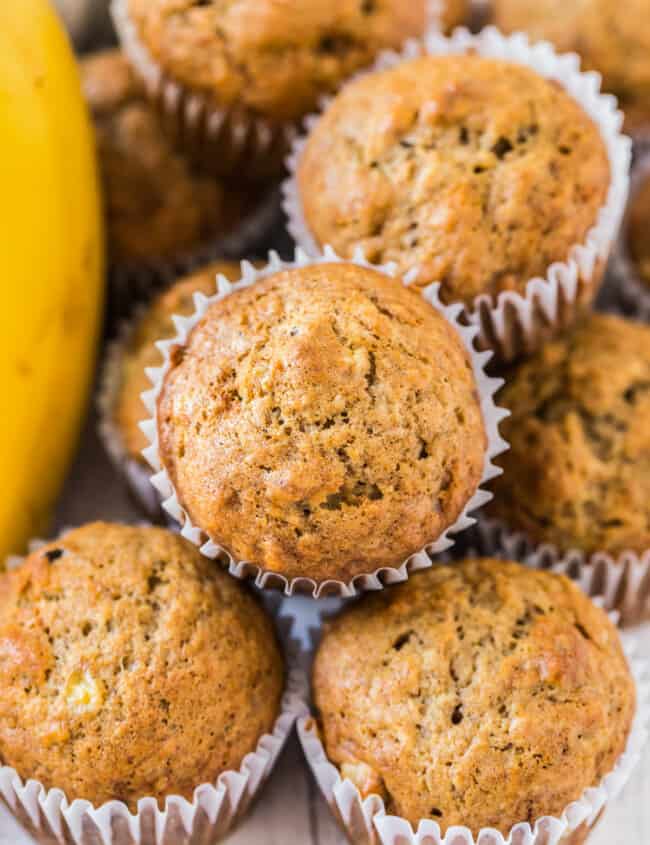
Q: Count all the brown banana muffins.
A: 10